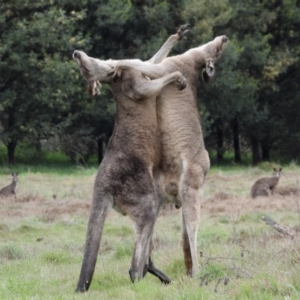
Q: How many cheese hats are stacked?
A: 0